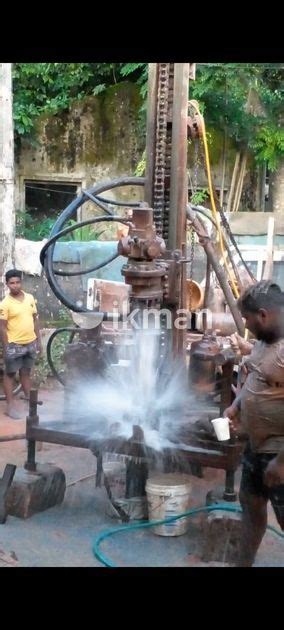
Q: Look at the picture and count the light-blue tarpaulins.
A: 1